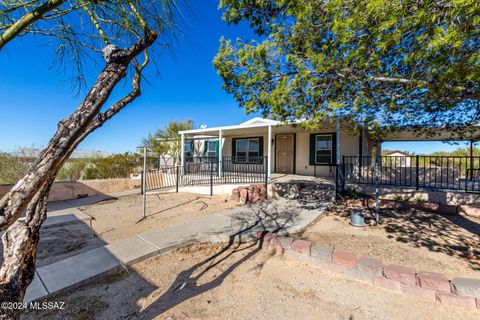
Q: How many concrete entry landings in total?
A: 1